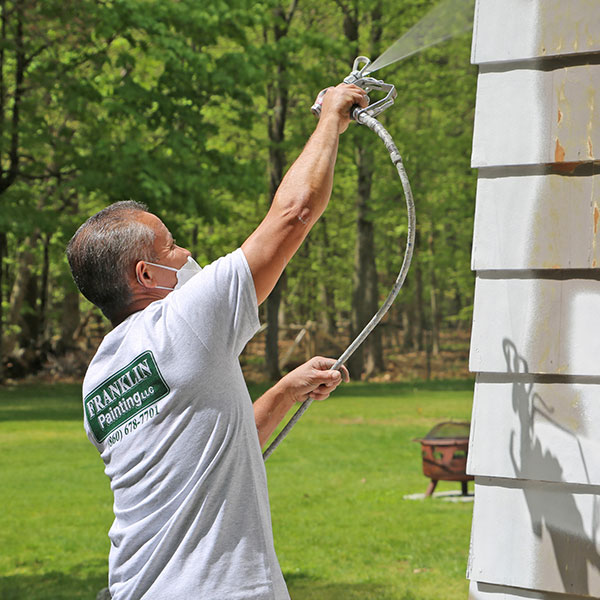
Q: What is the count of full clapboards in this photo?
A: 5